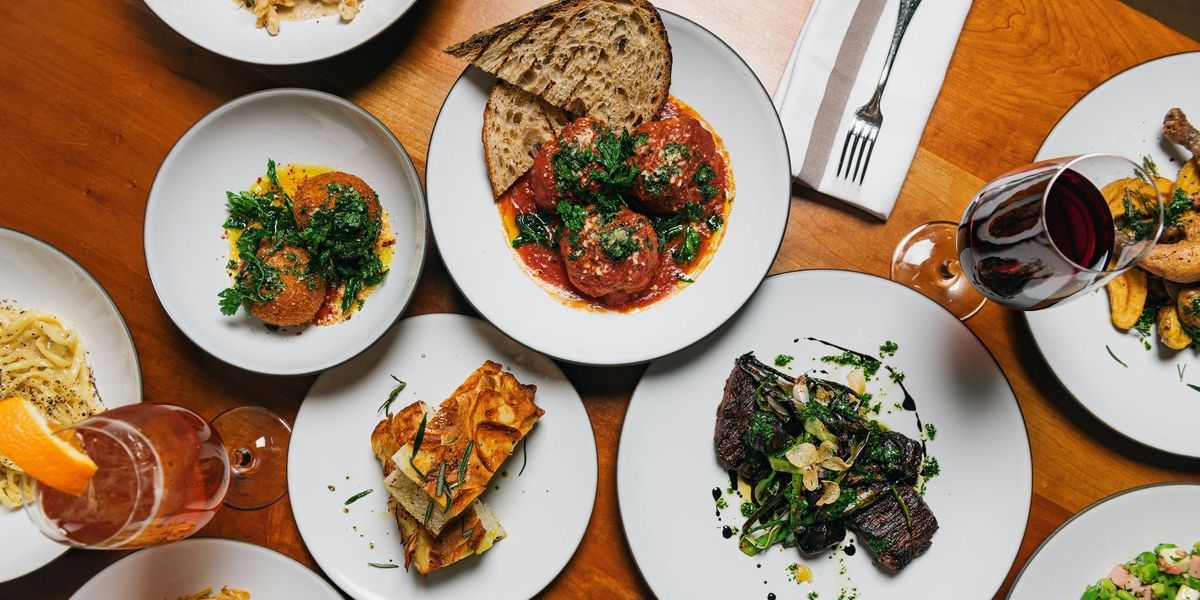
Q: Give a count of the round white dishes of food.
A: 9